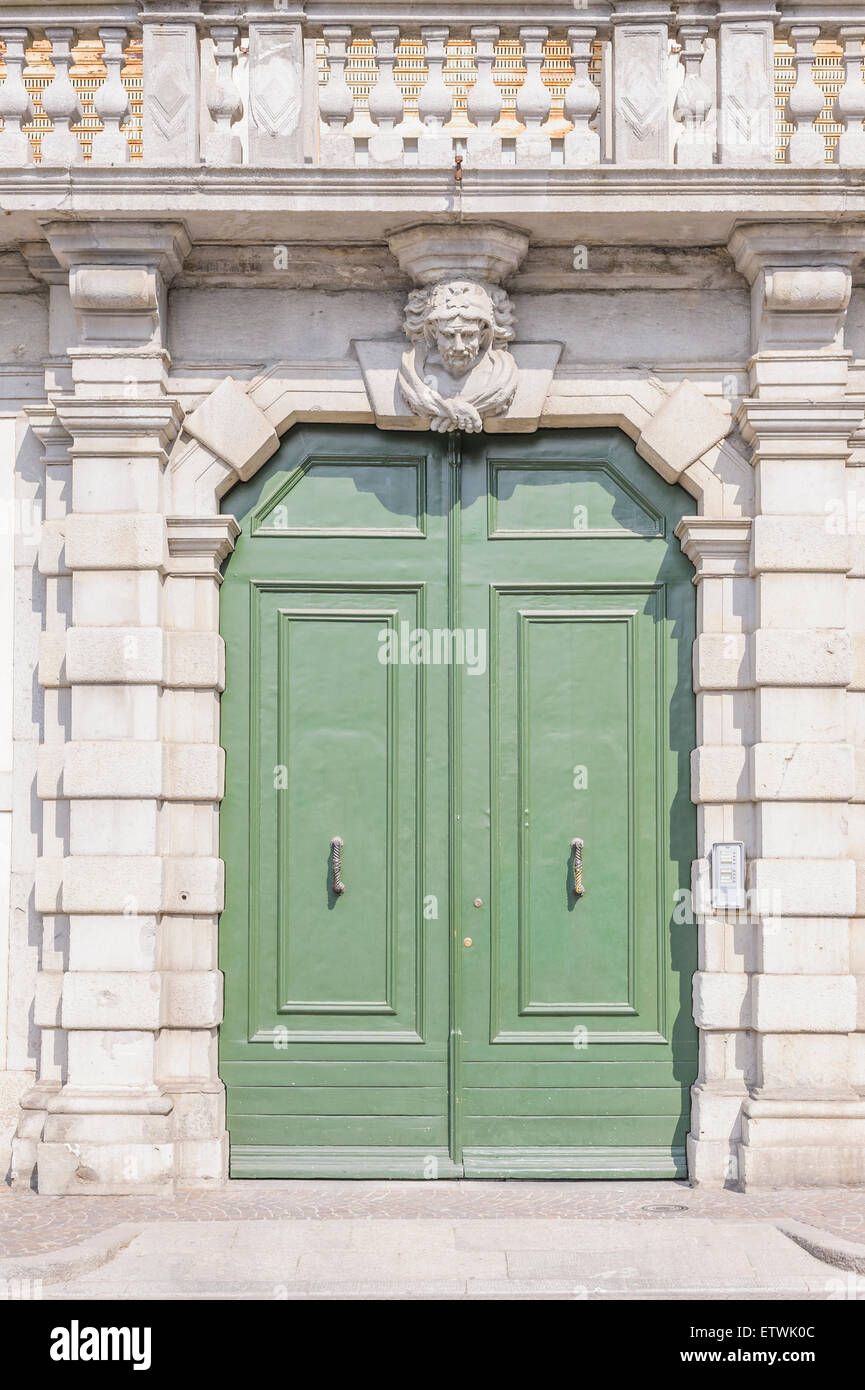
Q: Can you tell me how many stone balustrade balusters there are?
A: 13